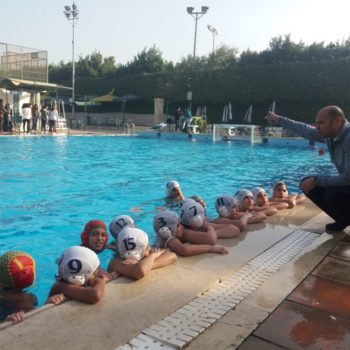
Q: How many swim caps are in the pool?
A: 13